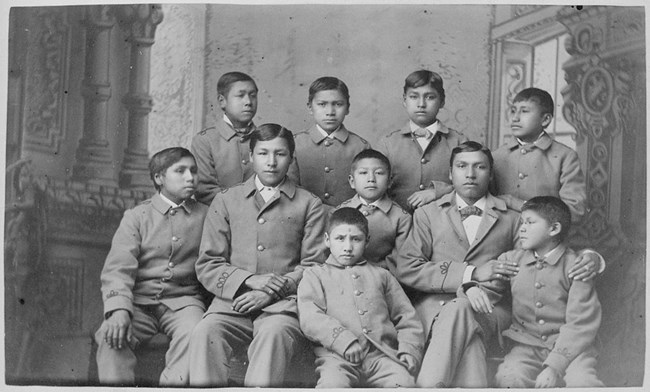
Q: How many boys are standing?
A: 4